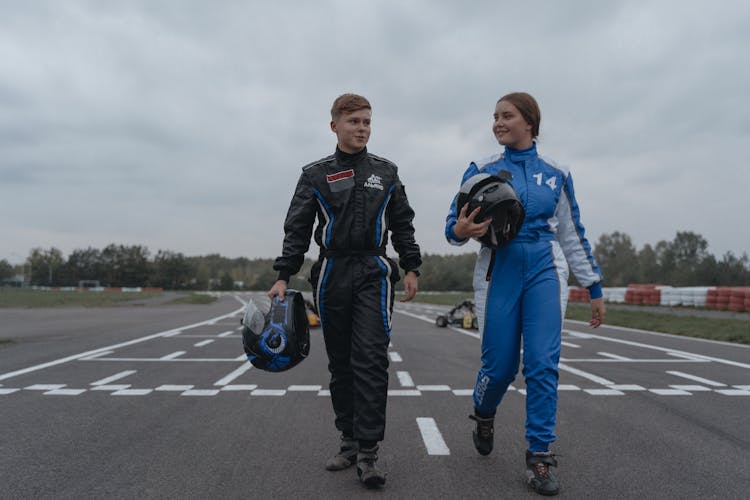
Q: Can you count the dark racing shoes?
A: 4